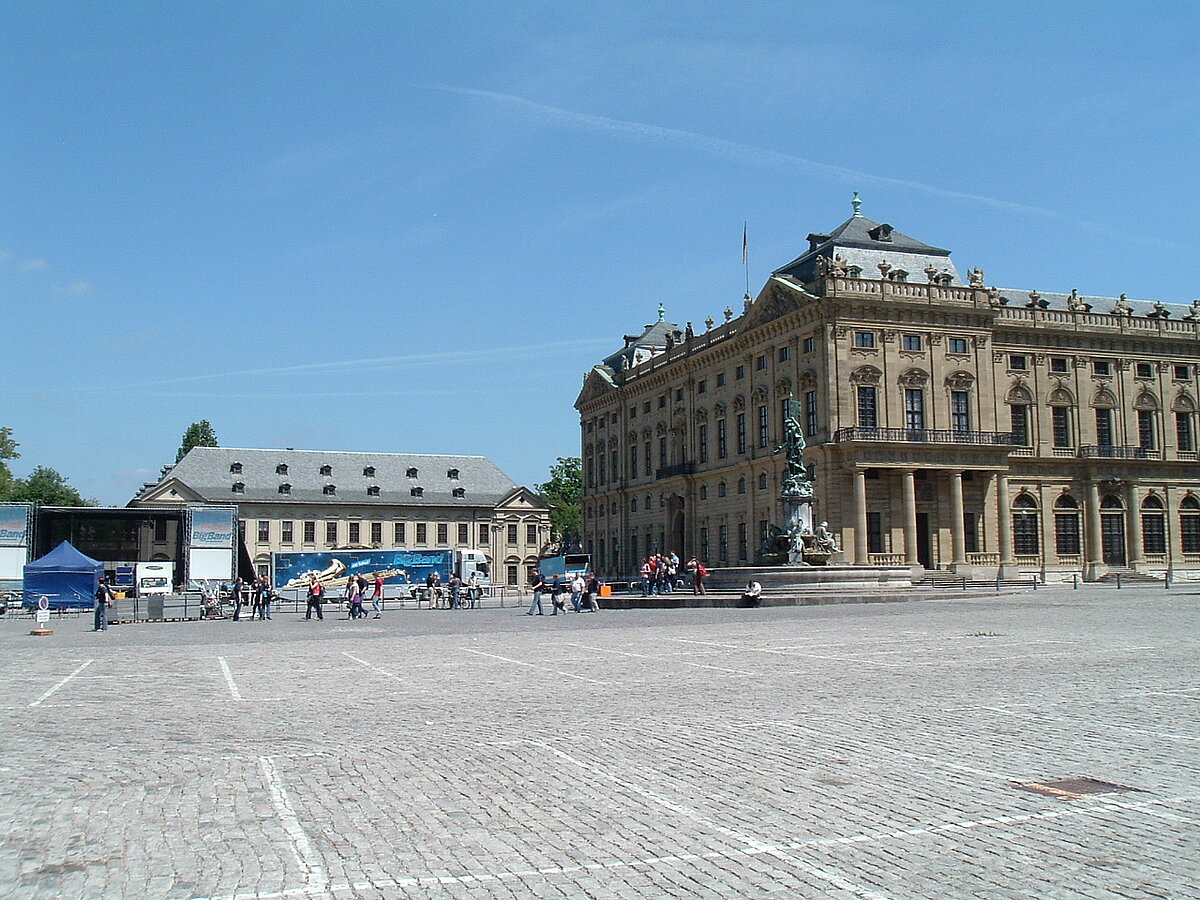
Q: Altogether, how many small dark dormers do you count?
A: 12